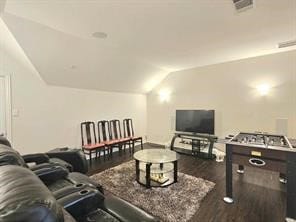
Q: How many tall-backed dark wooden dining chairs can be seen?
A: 4